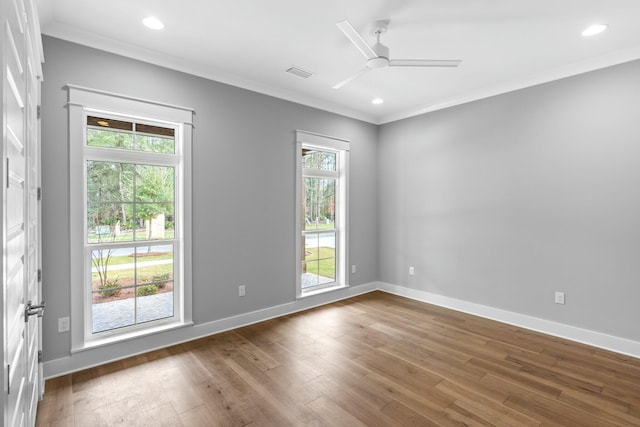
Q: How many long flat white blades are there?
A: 3